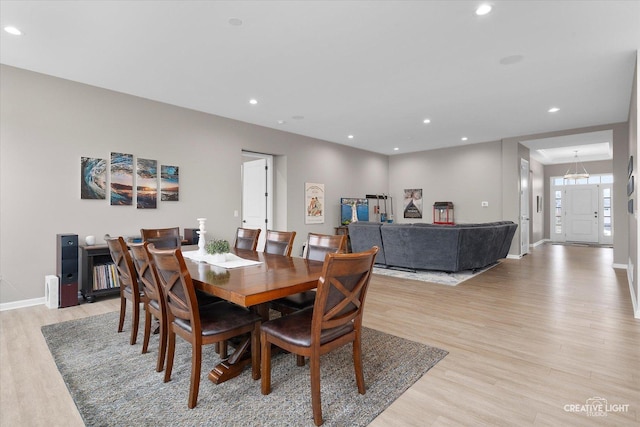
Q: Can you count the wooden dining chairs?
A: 8